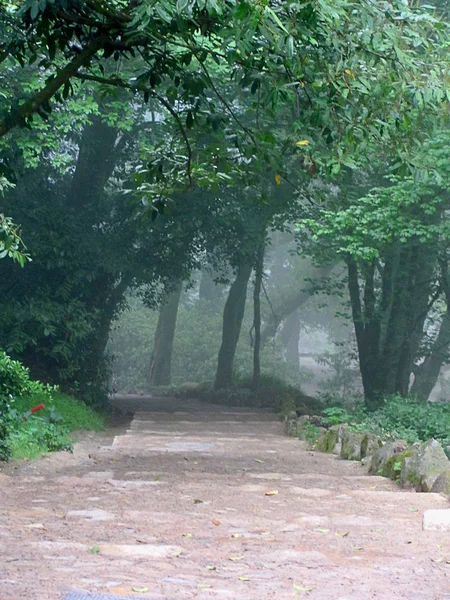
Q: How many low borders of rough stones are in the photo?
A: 1